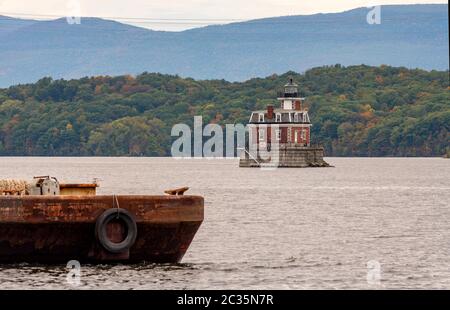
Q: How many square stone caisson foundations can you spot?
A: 1